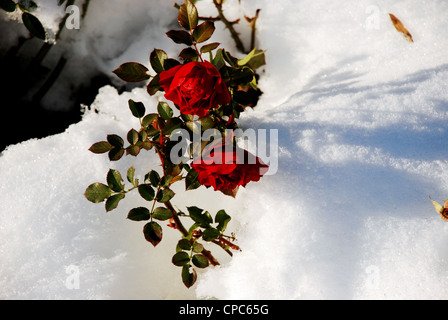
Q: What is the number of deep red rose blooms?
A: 2